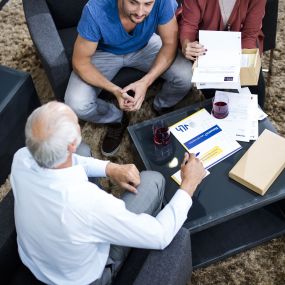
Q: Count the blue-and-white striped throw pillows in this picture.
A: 0